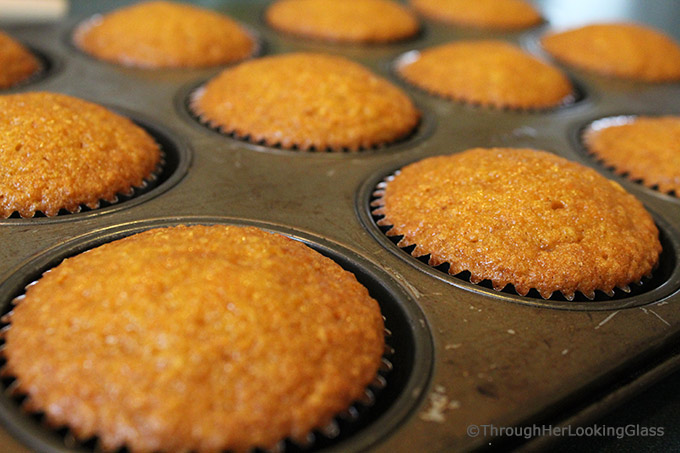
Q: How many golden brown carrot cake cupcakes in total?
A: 11